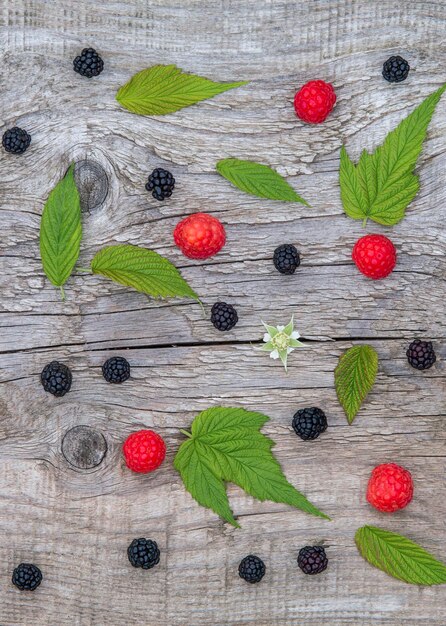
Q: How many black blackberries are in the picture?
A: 14